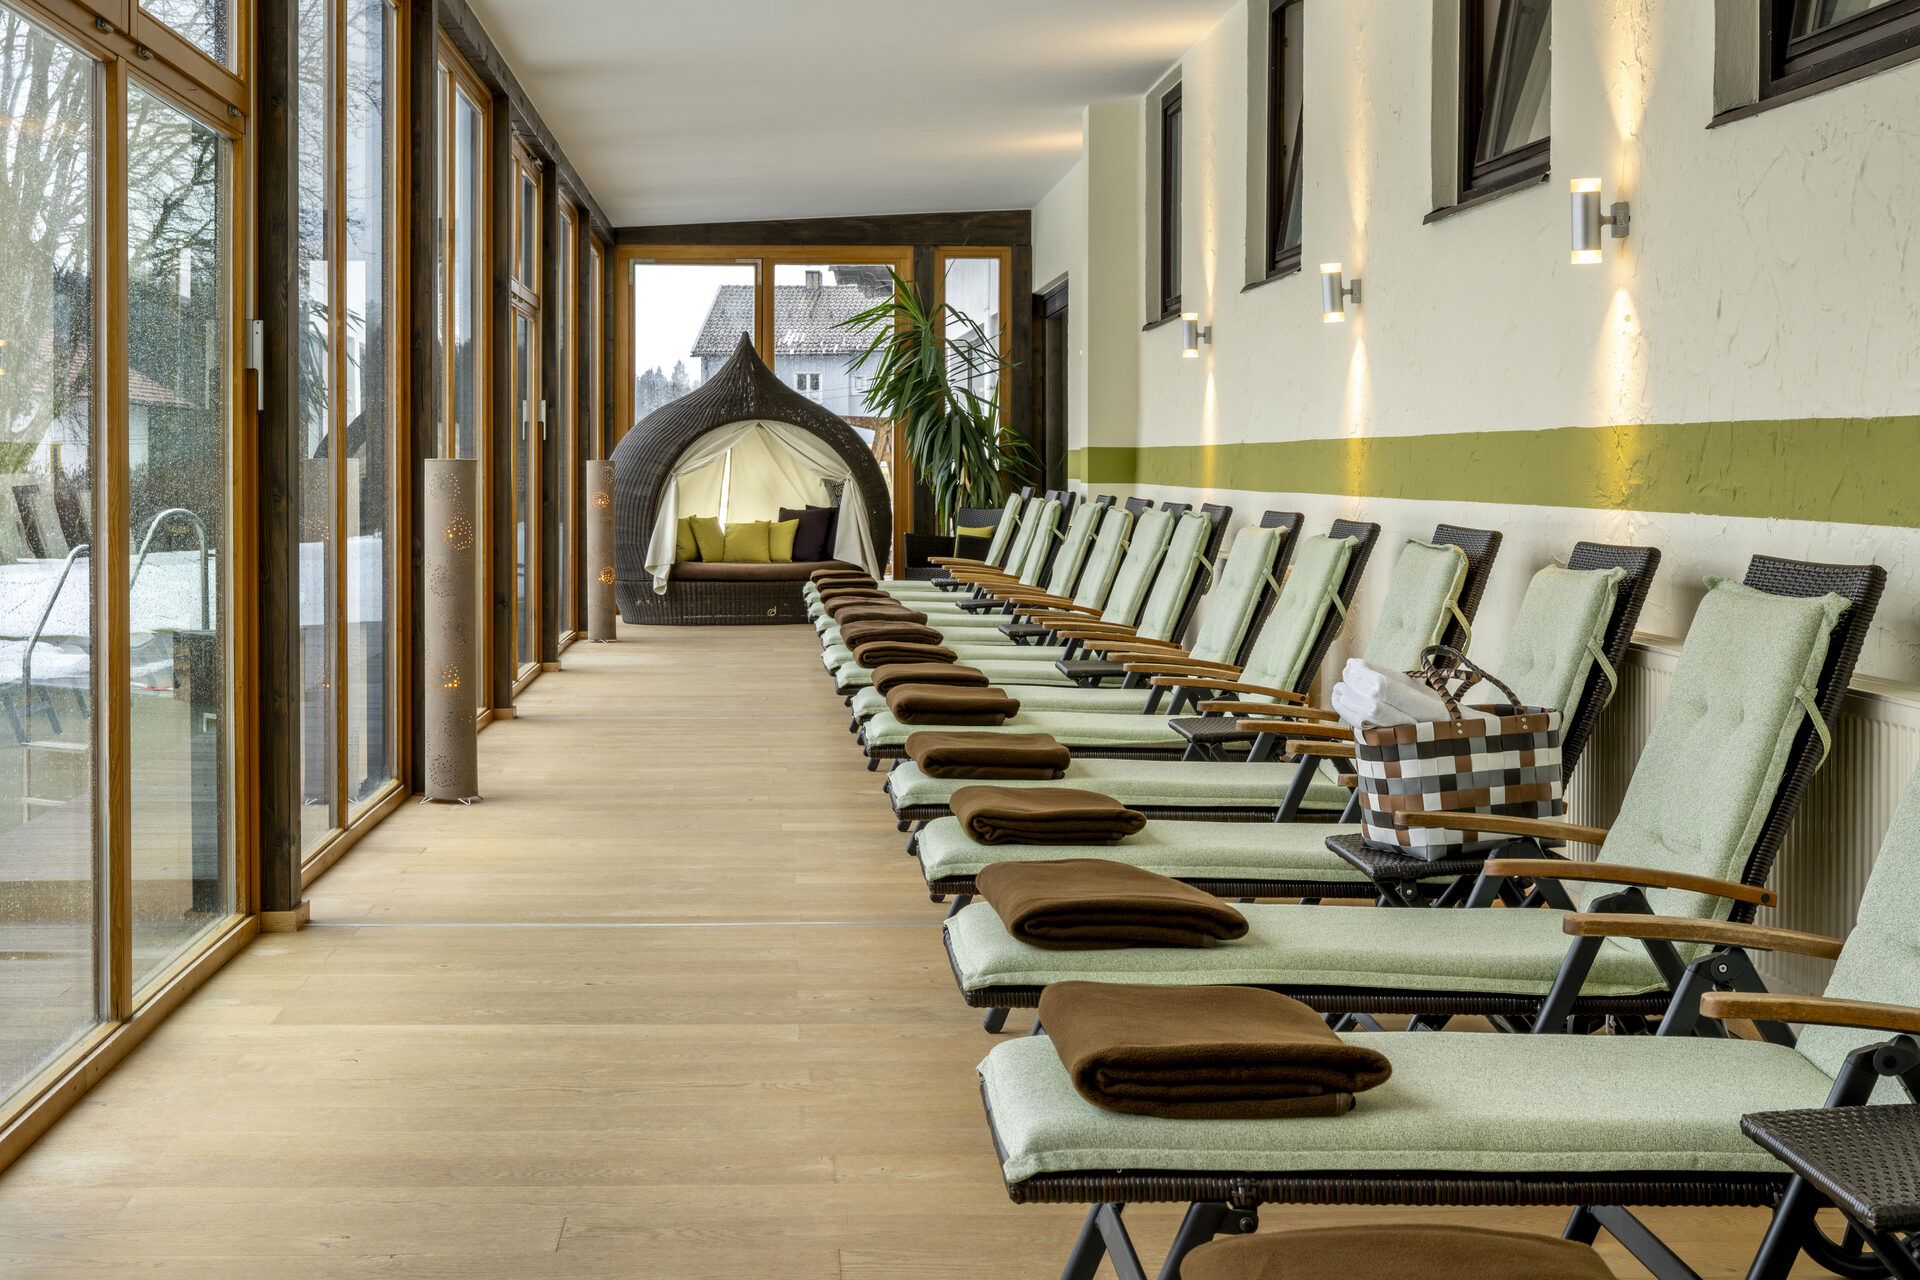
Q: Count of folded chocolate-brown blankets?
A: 14